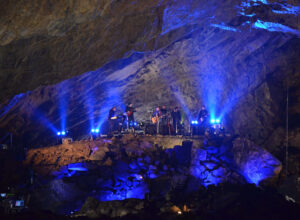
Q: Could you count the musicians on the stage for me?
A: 6